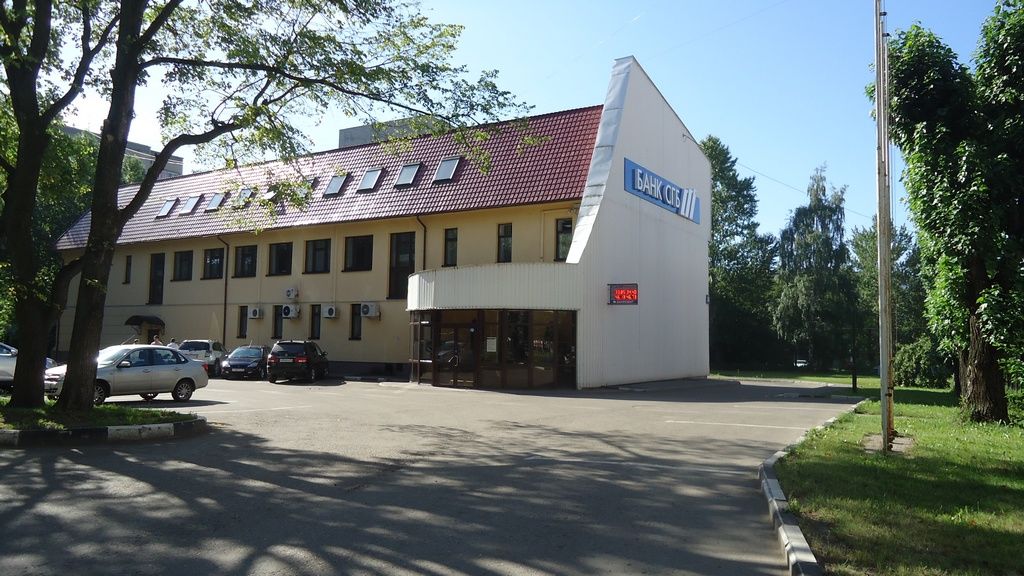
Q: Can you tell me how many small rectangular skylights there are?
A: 10